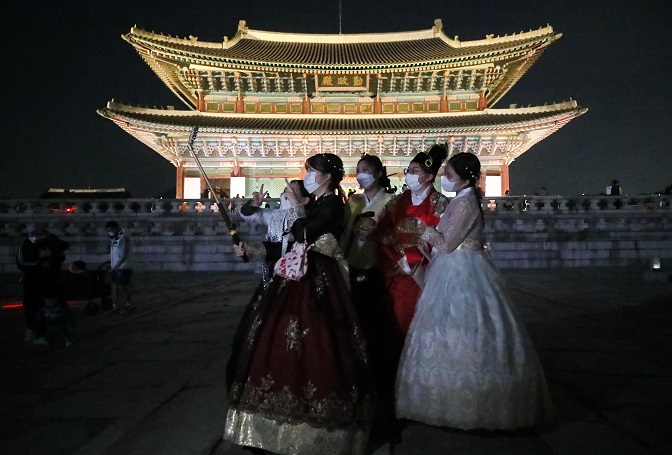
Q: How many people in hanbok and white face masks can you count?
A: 5